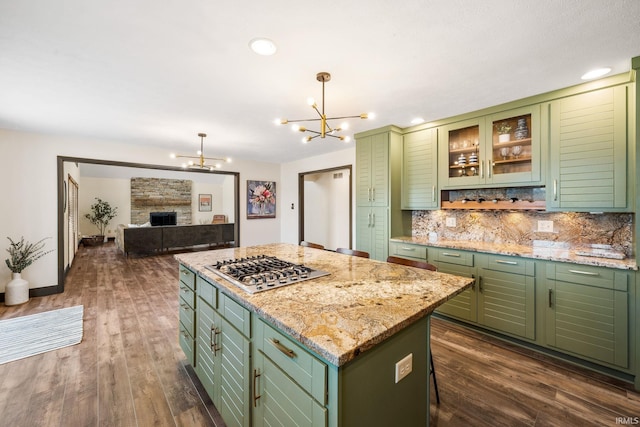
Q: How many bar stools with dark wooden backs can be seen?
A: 3